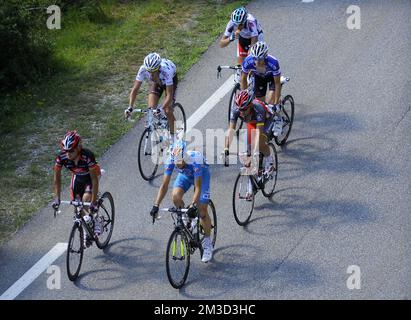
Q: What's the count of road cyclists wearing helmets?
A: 6